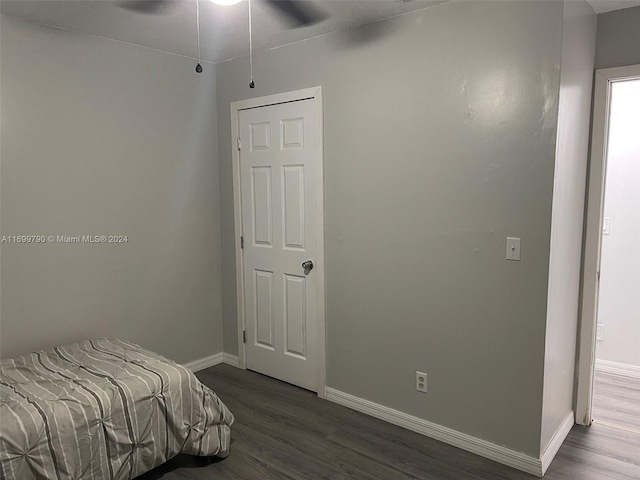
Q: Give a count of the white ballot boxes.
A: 0